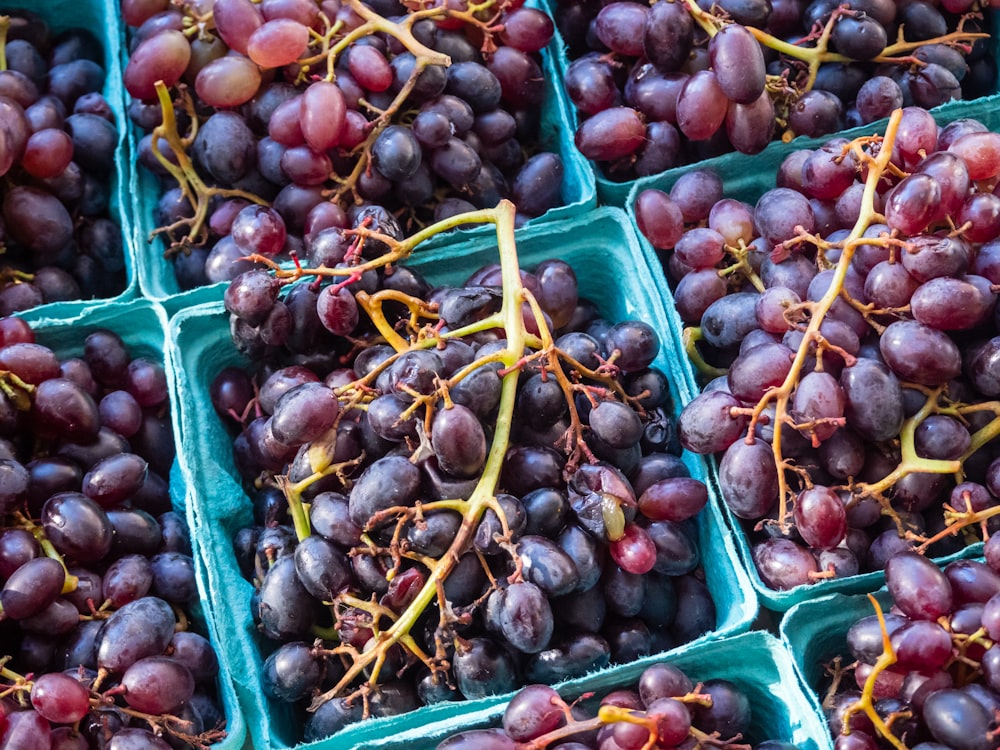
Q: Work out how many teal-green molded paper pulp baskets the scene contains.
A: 8